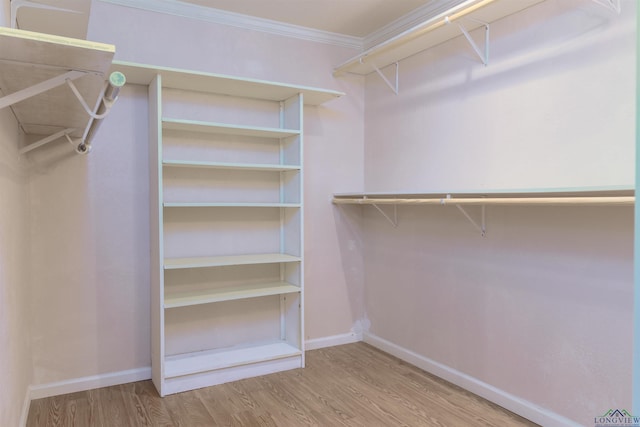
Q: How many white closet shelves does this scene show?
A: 11